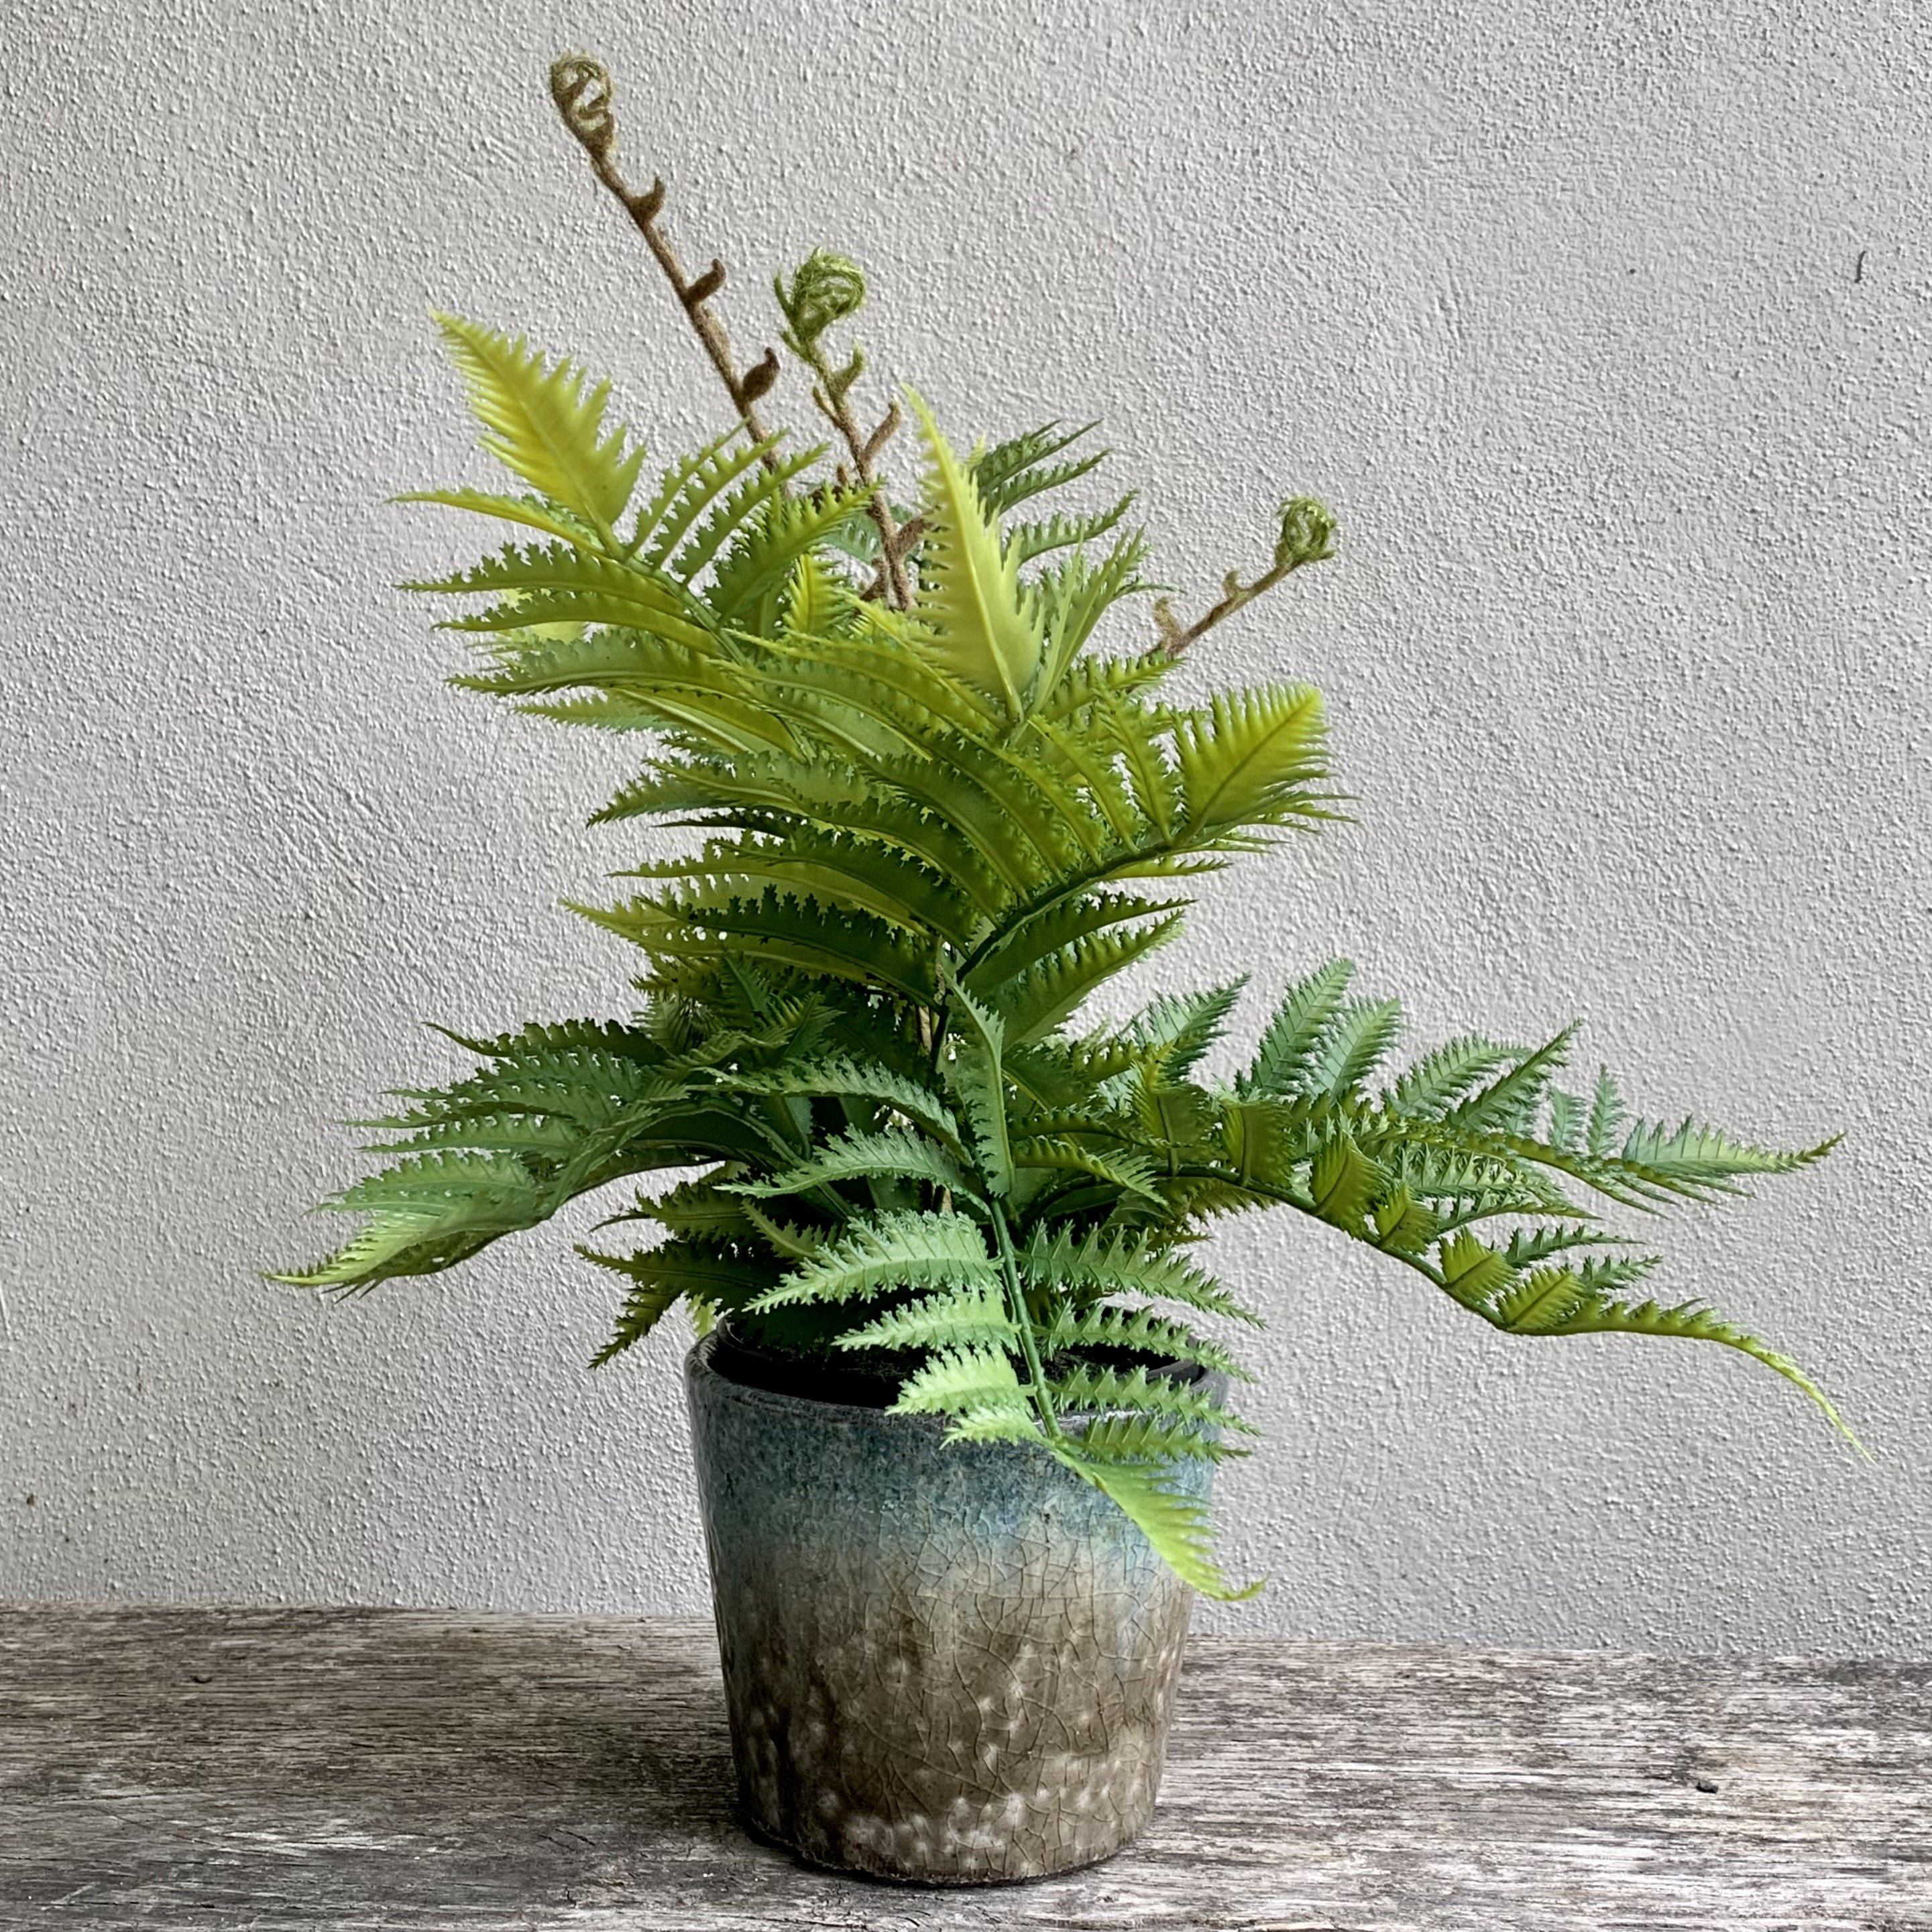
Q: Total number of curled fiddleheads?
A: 3